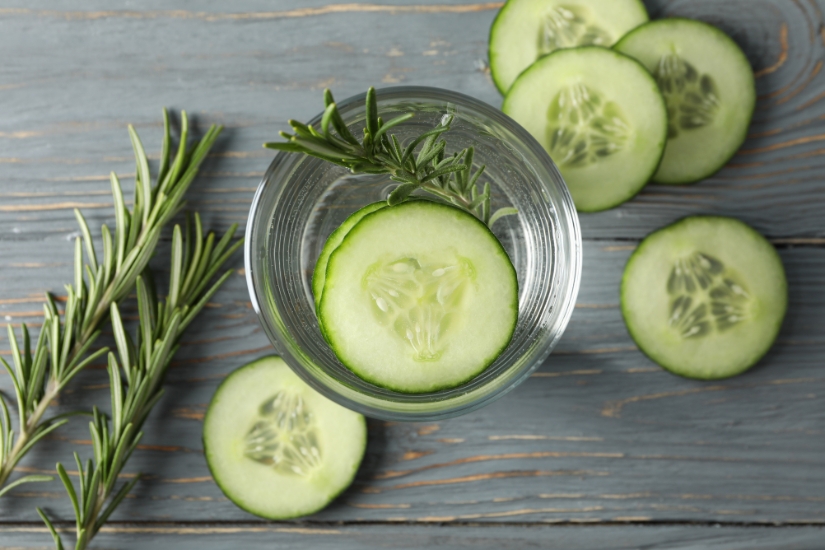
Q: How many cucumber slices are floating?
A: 2